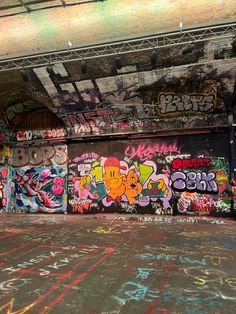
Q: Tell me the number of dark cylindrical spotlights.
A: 6